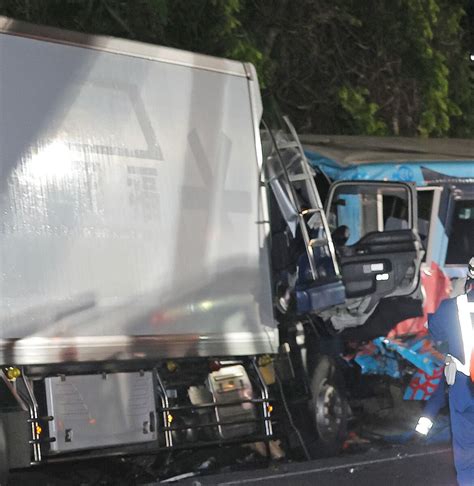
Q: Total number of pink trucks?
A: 0